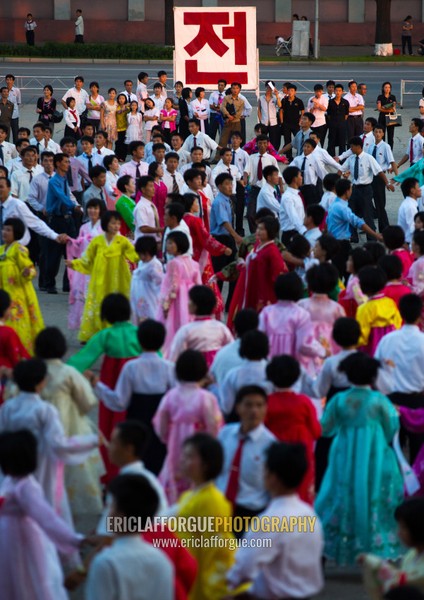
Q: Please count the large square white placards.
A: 1